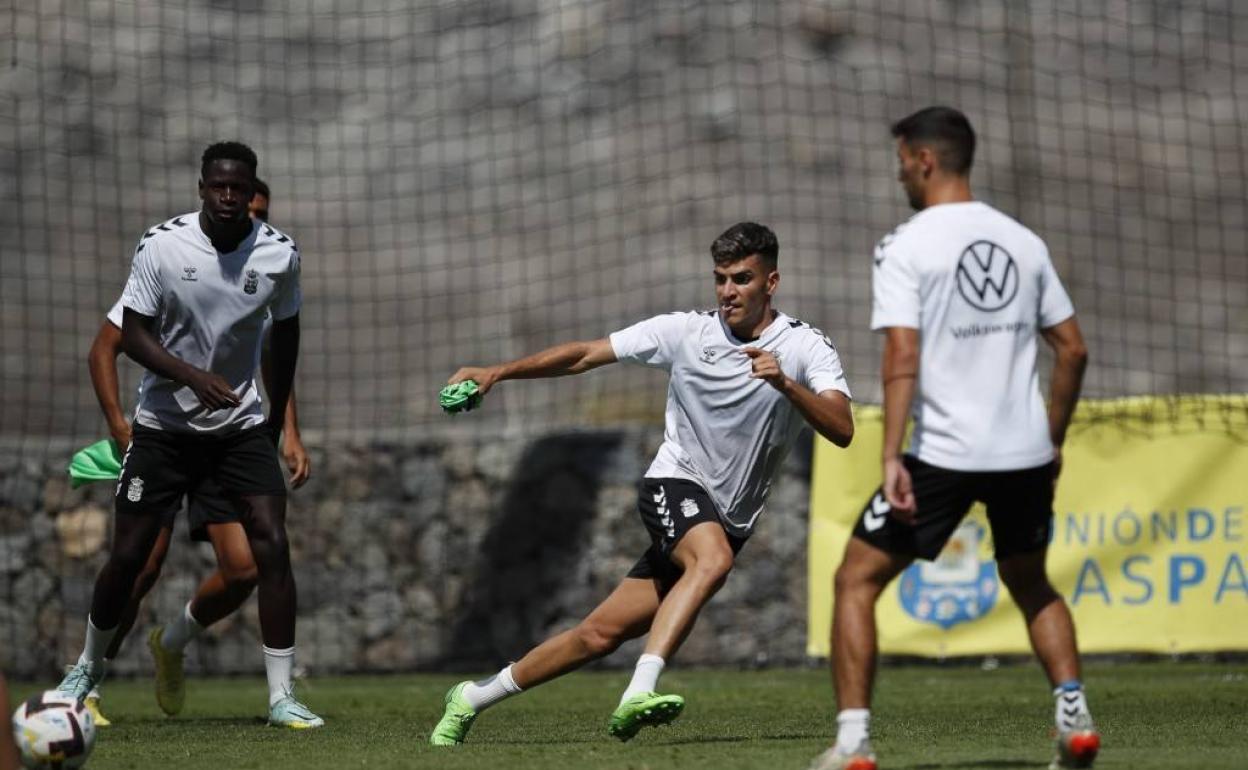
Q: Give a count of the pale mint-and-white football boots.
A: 2